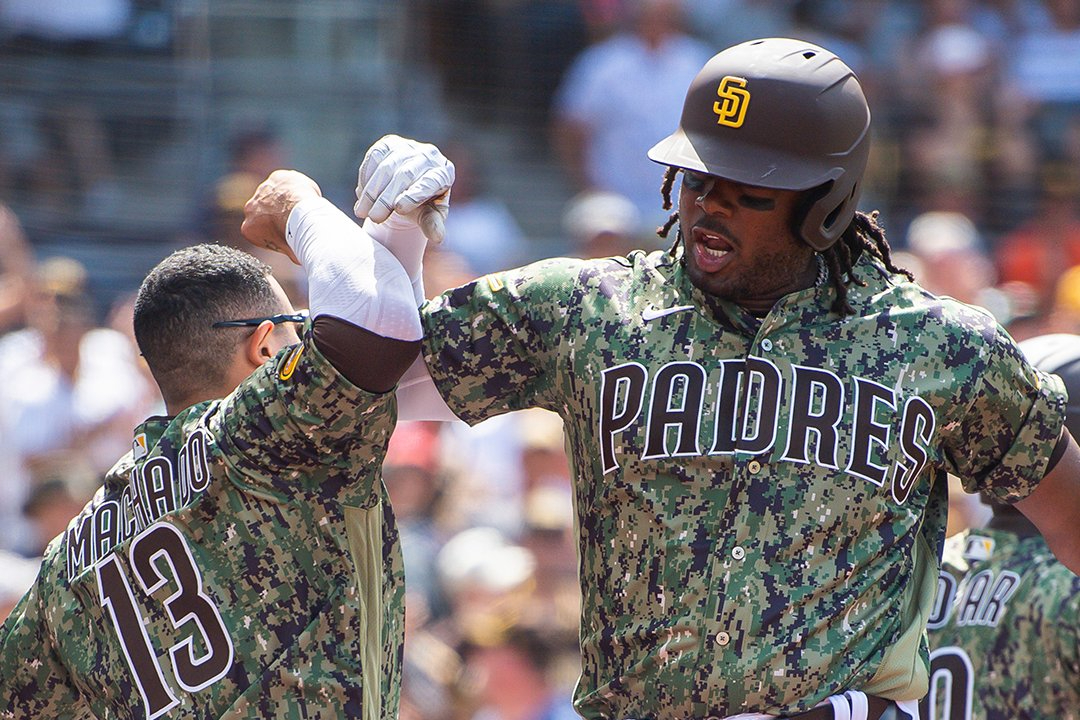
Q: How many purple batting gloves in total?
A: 0